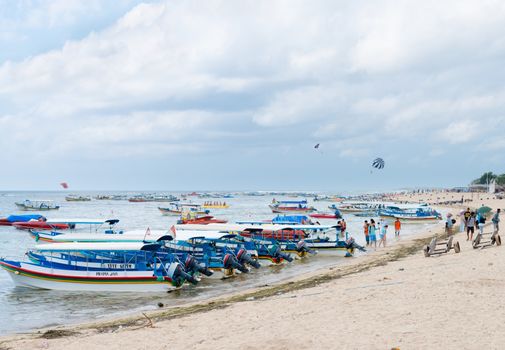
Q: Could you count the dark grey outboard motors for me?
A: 7